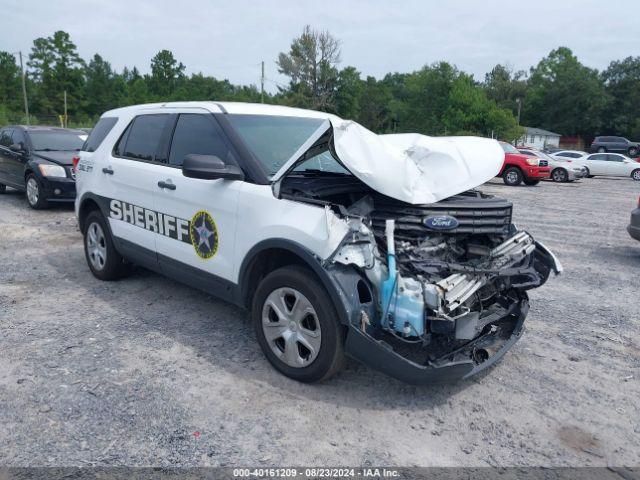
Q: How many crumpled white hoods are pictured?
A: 1